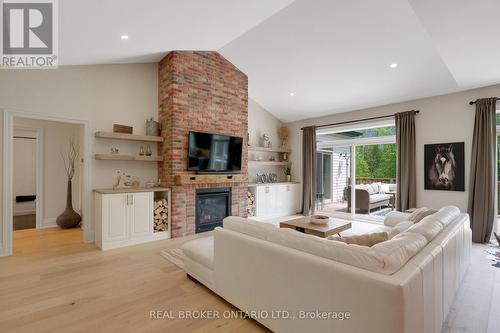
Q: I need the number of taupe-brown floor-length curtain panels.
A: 3